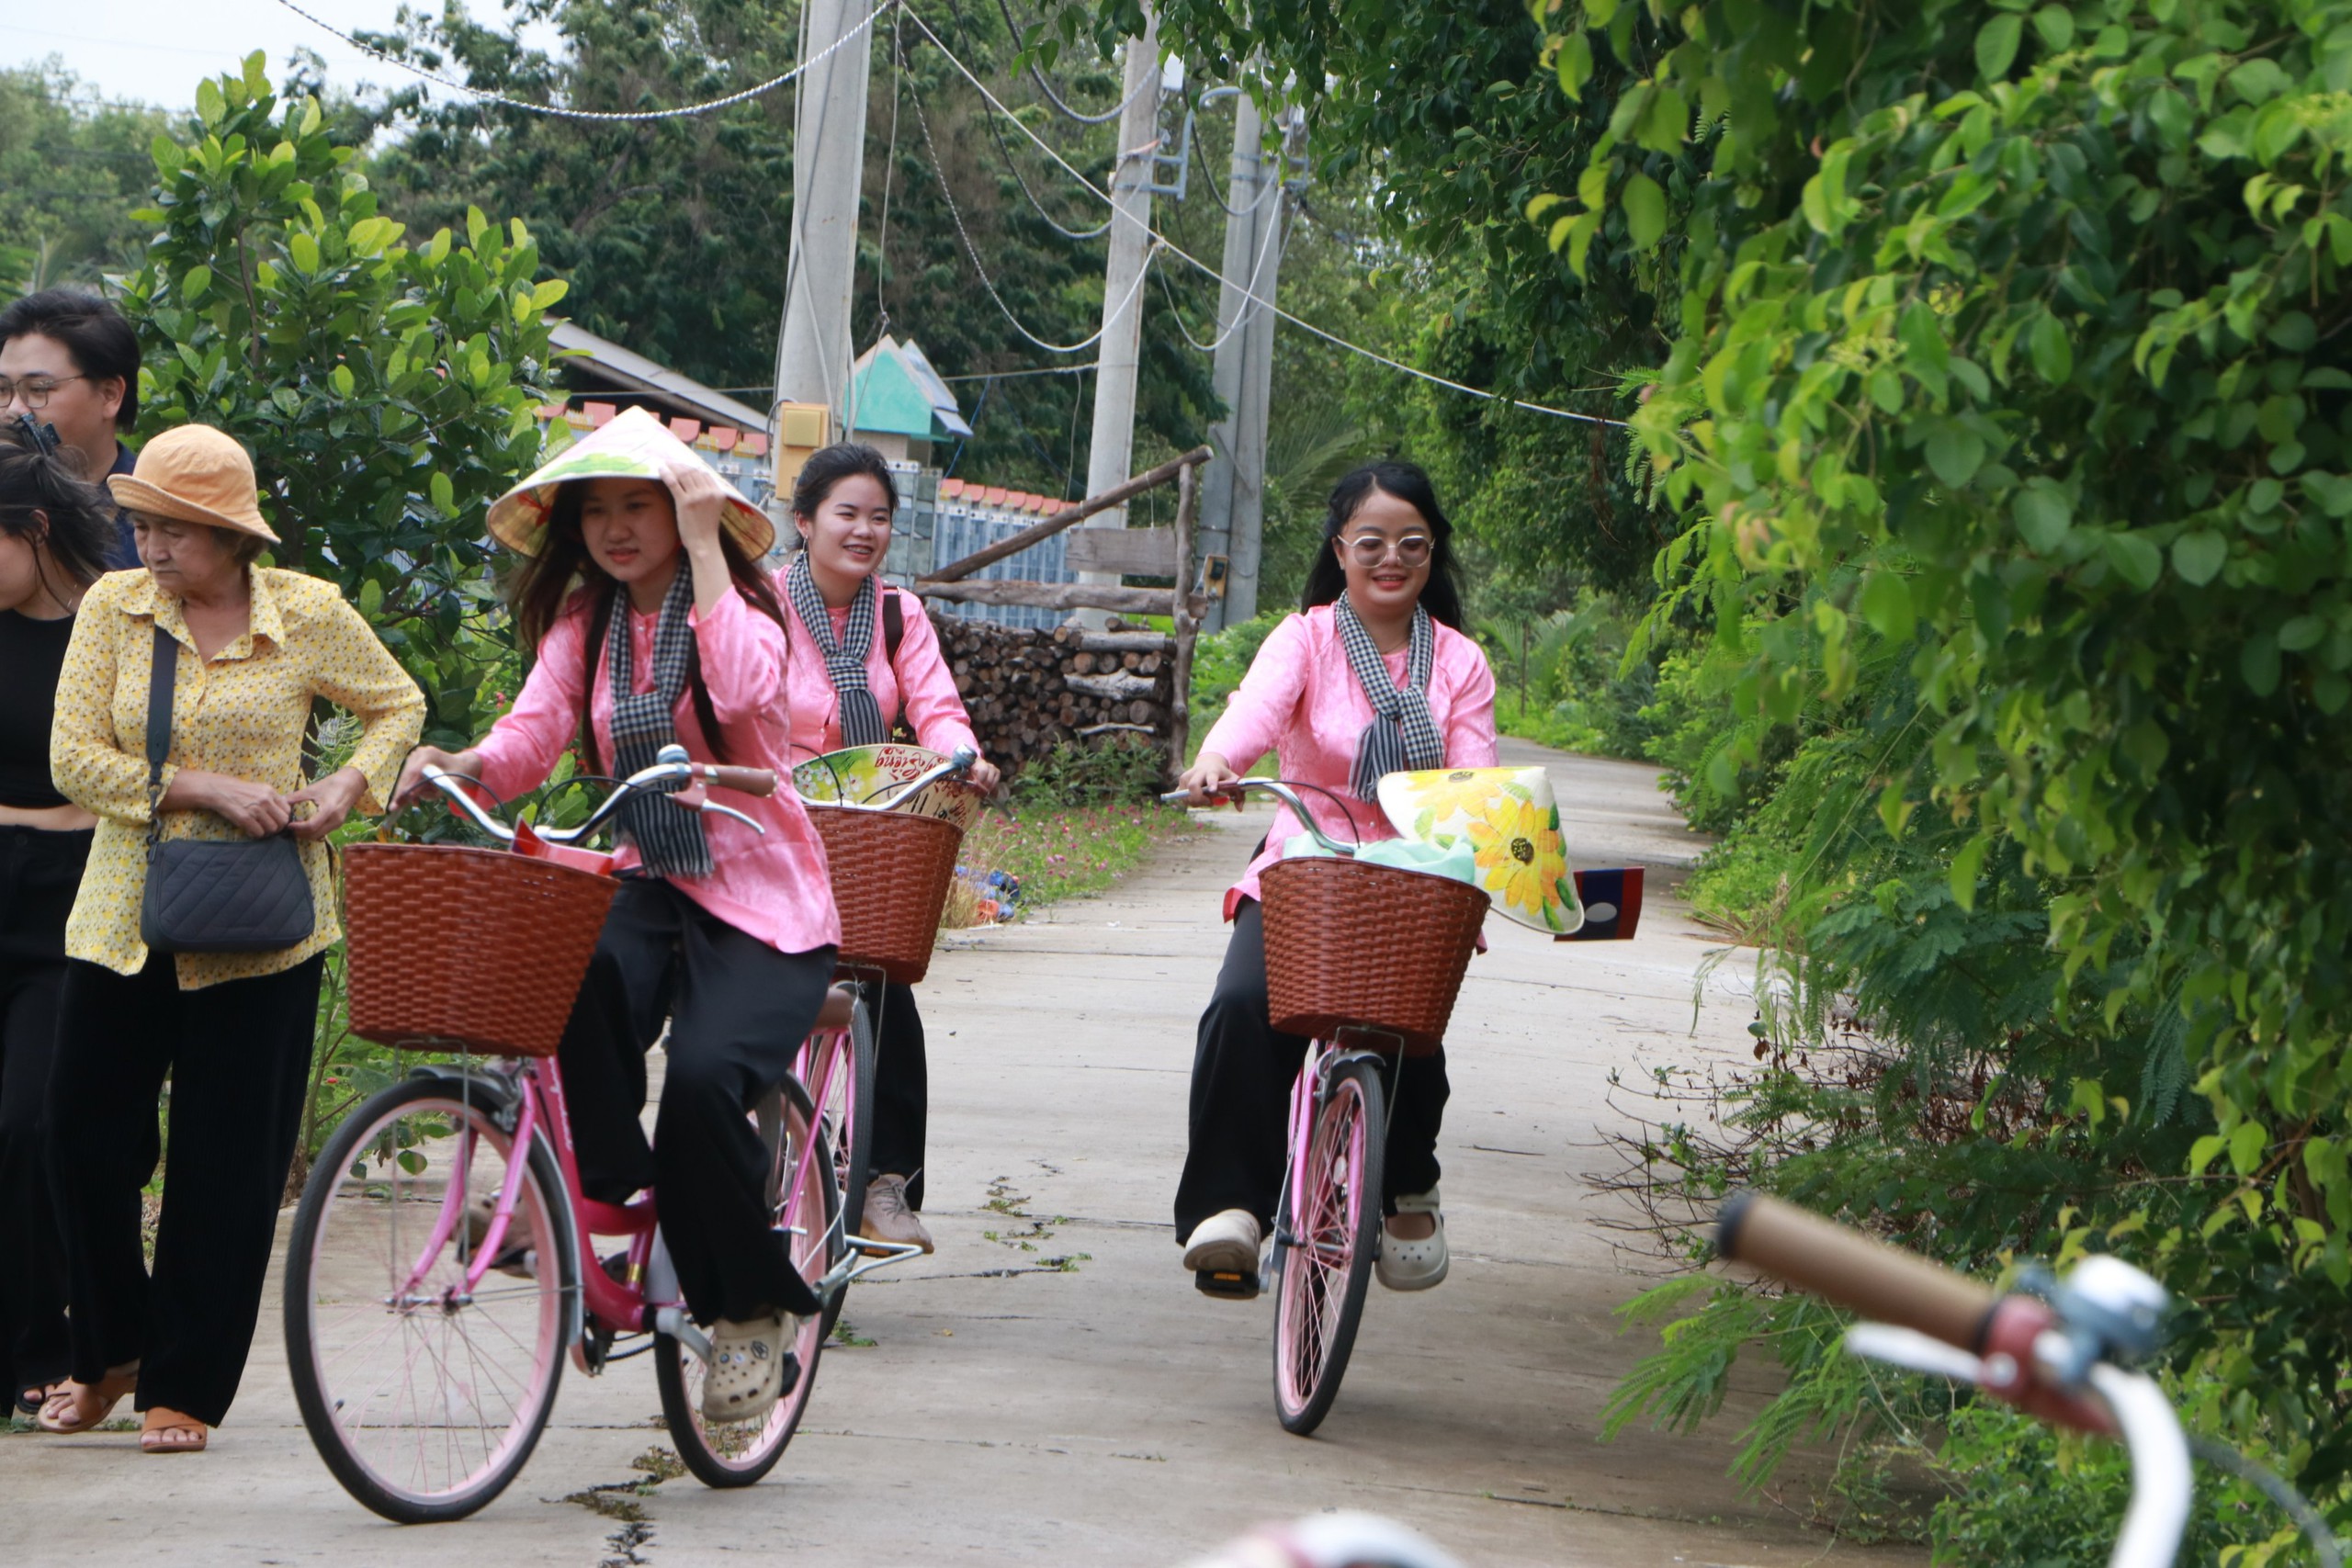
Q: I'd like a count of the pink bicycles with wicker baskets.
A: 3